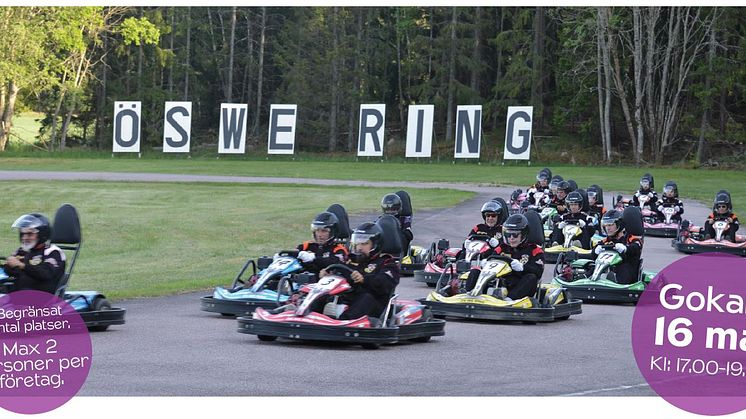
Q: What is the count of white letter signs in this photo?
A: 8